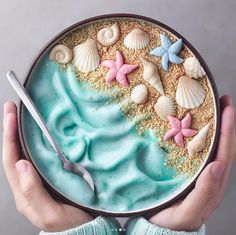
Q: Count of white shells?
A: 10